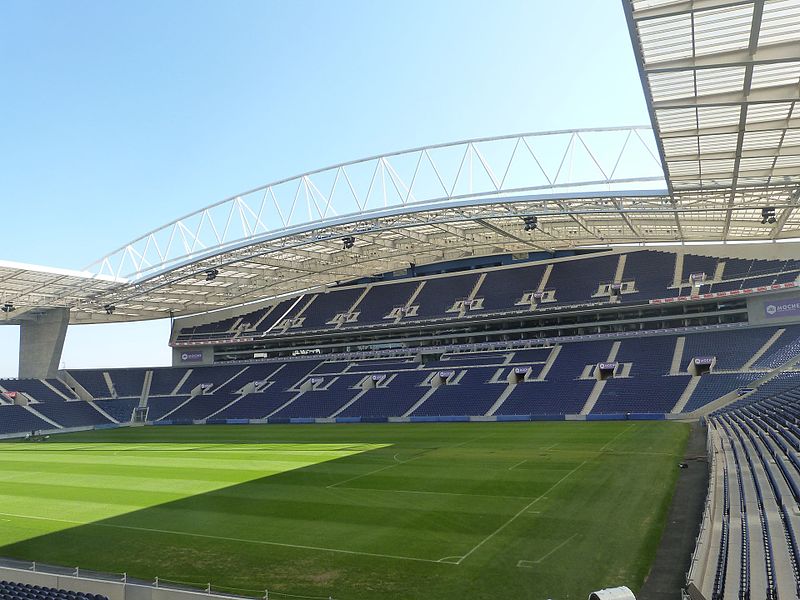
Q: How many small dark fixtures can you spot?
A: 6